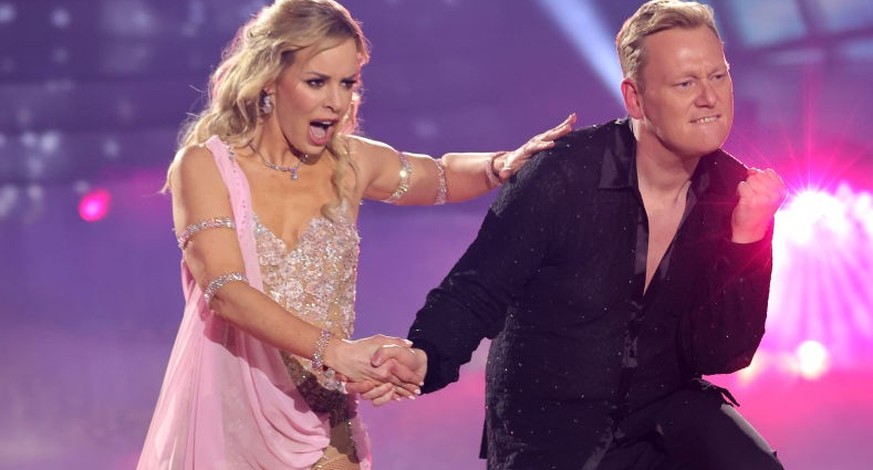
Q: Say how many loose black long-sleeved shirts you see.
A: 1